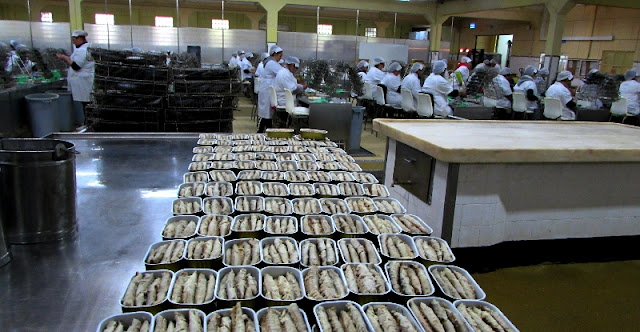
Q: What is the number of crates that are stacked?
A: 11